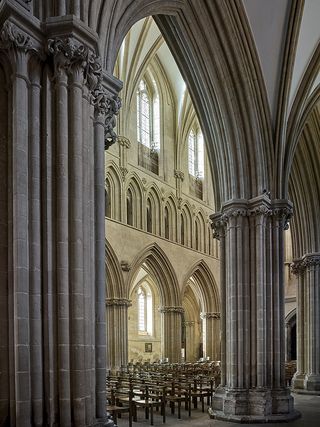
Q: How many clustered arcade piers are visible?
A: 6